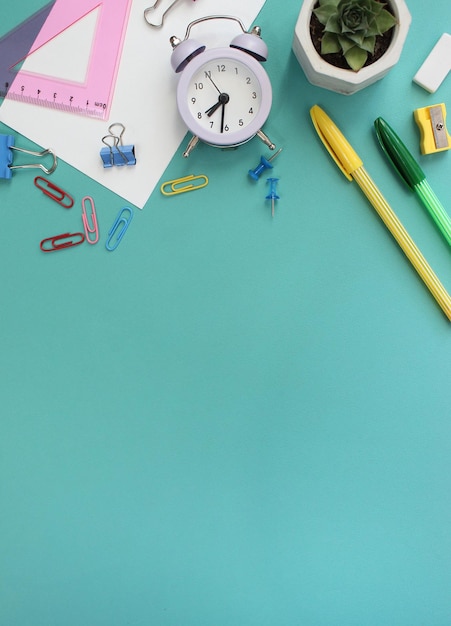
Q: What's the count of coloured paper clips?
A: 5